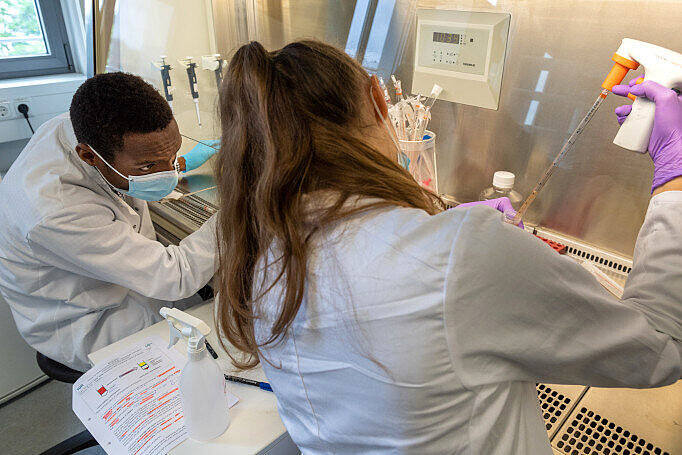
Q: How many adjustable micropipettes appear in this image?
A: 3